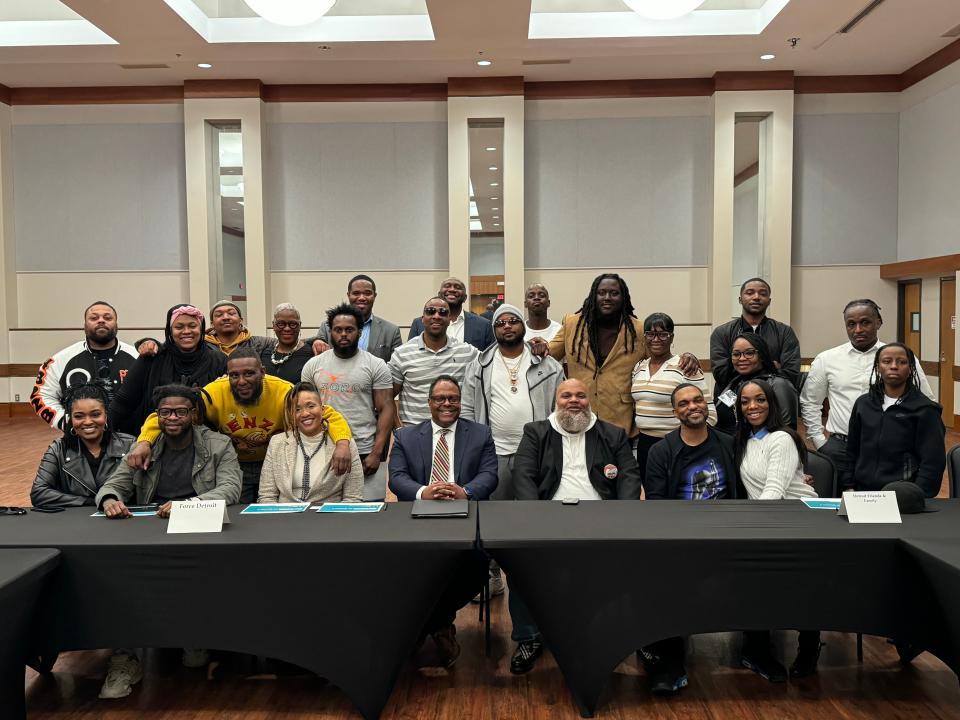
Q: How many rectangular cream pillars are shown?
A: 3